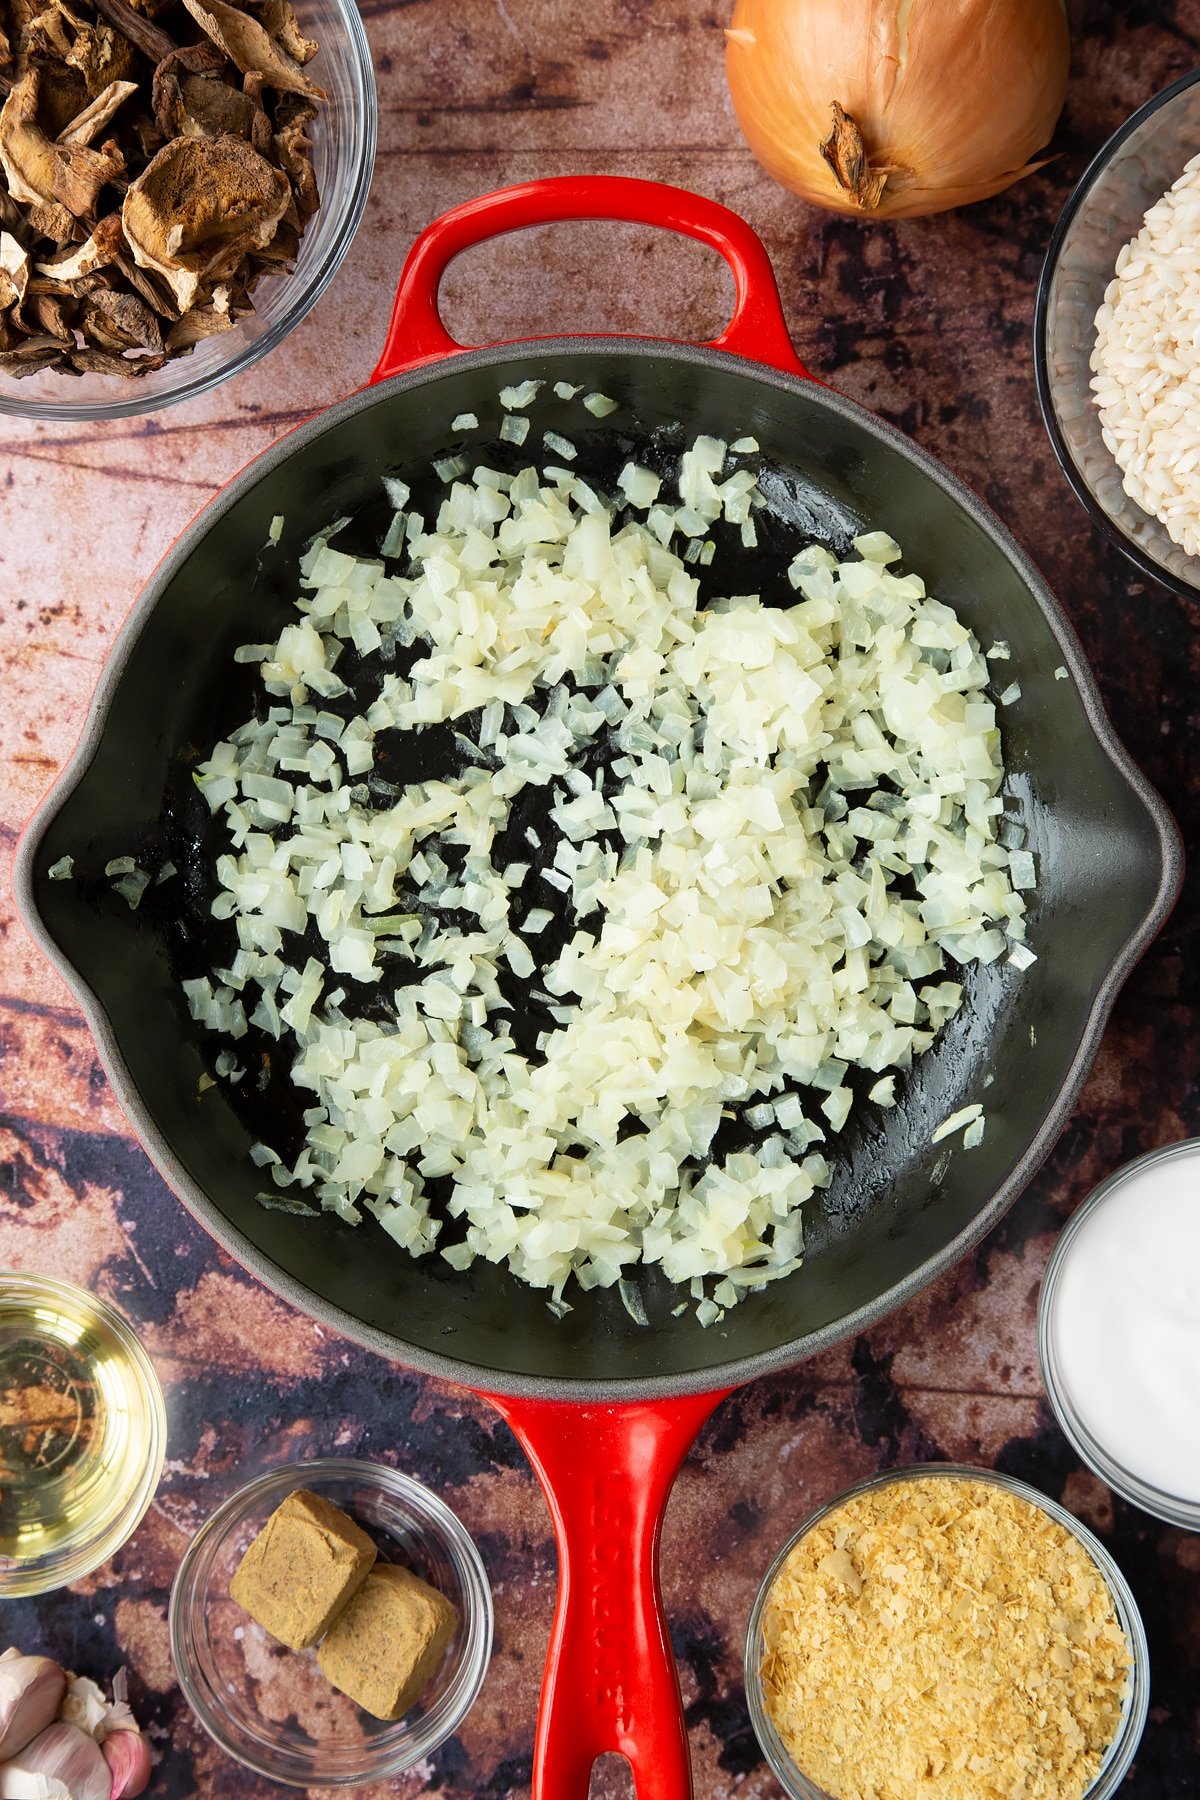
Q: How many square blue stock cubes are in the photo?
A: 0